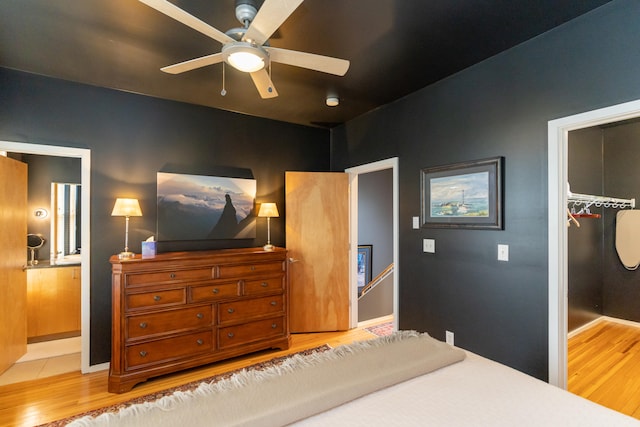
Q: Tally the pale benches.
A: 0